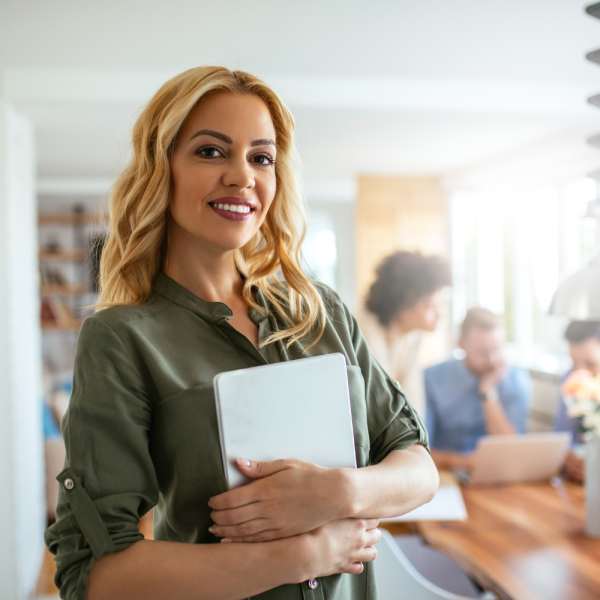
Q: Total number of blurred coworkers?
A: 3